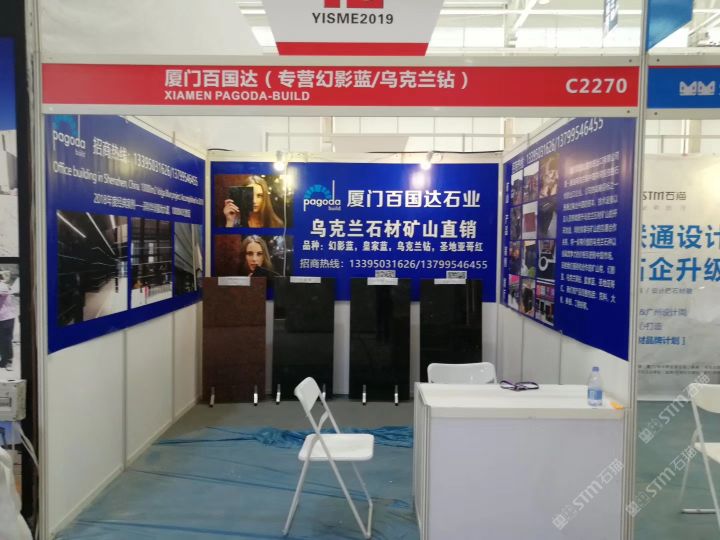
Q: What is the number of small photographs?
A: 12